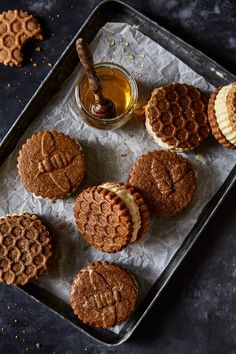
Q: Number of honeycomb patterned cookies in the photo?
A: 4